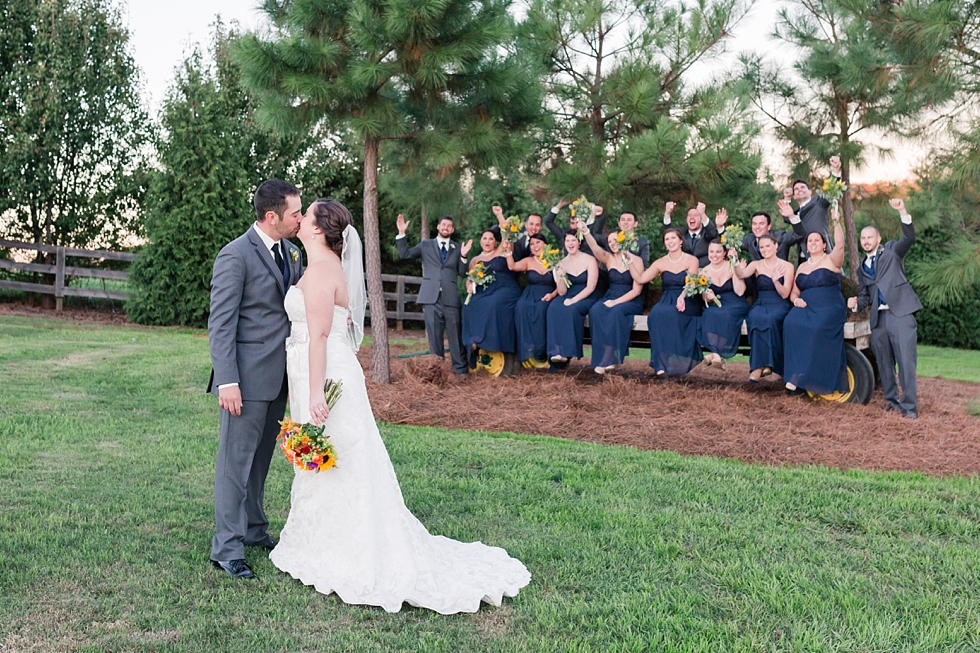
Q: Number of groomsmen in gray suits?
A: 8